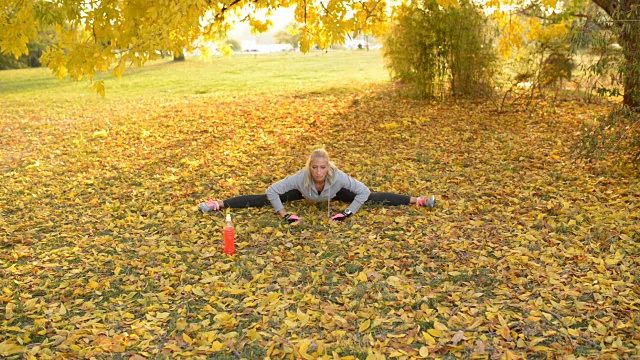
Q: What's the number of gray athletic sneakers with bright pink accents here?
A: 2